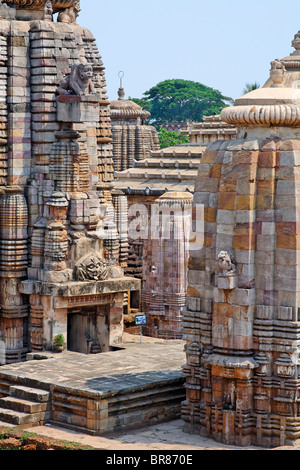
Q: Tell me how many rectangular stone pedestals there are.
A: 2